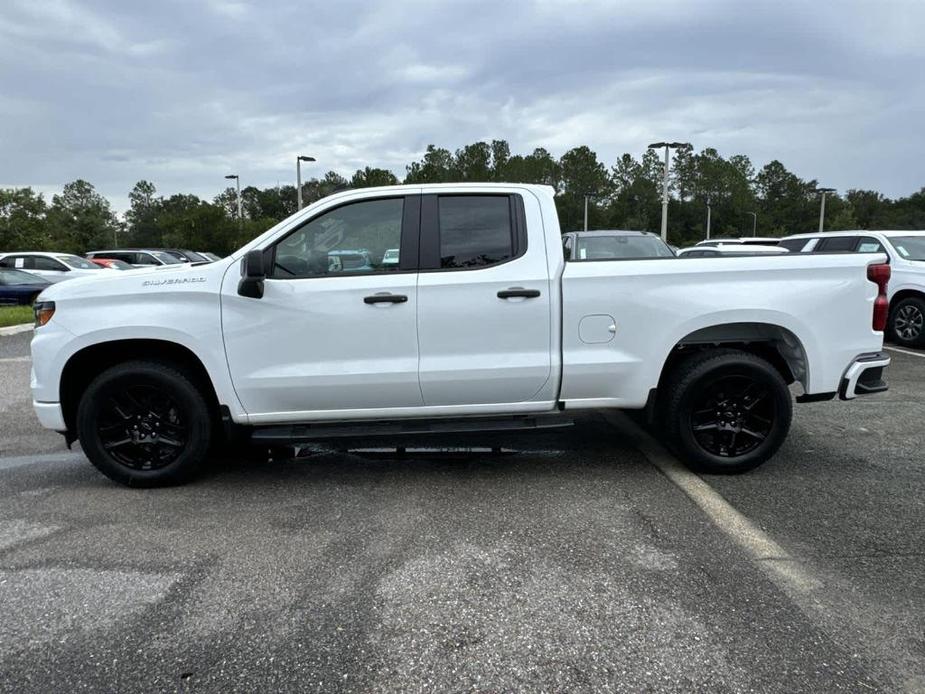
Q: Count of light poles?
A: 7